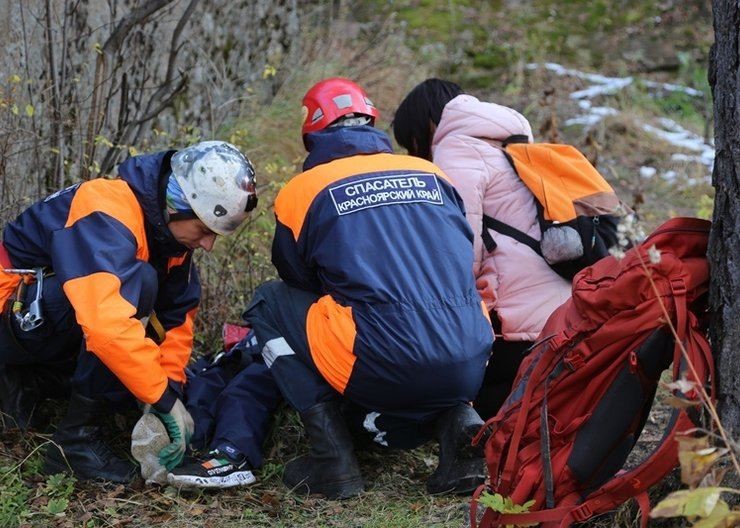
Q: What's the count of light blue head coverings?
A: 1